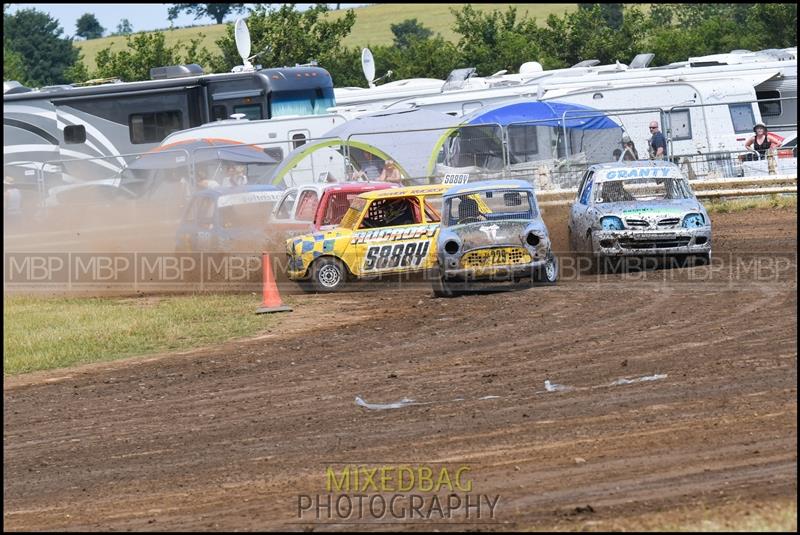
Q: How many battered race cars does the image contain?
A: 5